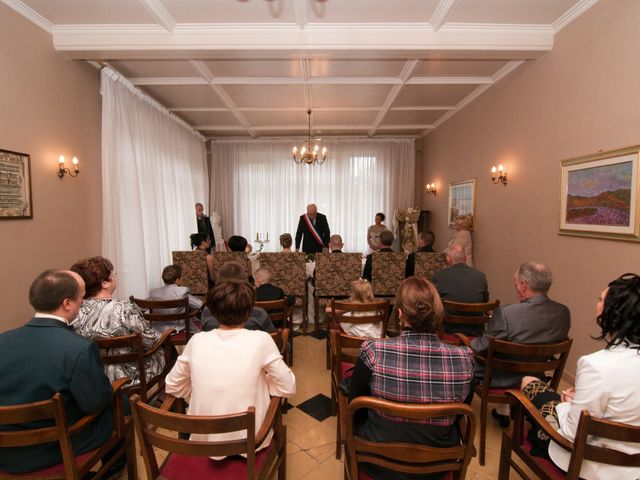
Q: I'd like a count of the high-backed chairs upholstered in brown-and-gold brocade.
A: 6